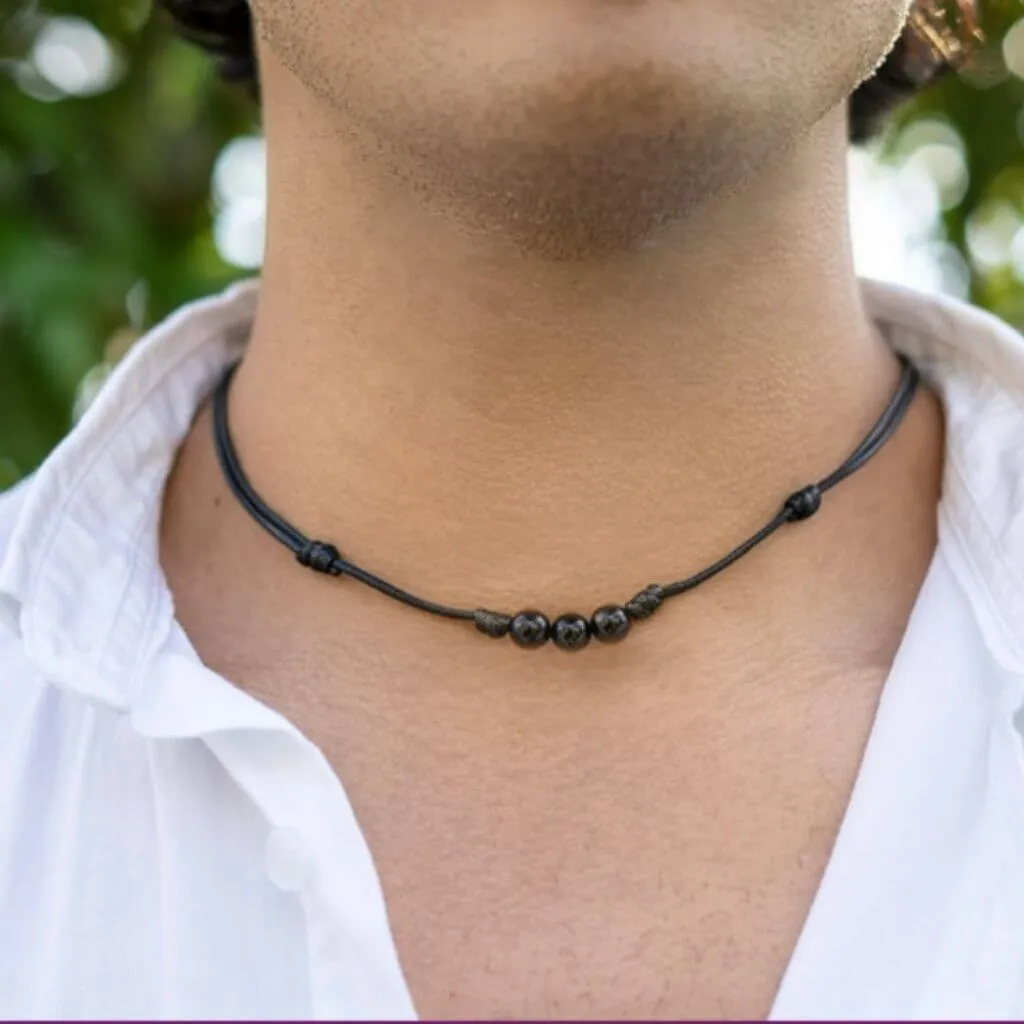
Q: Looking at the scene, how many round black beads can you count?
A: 3